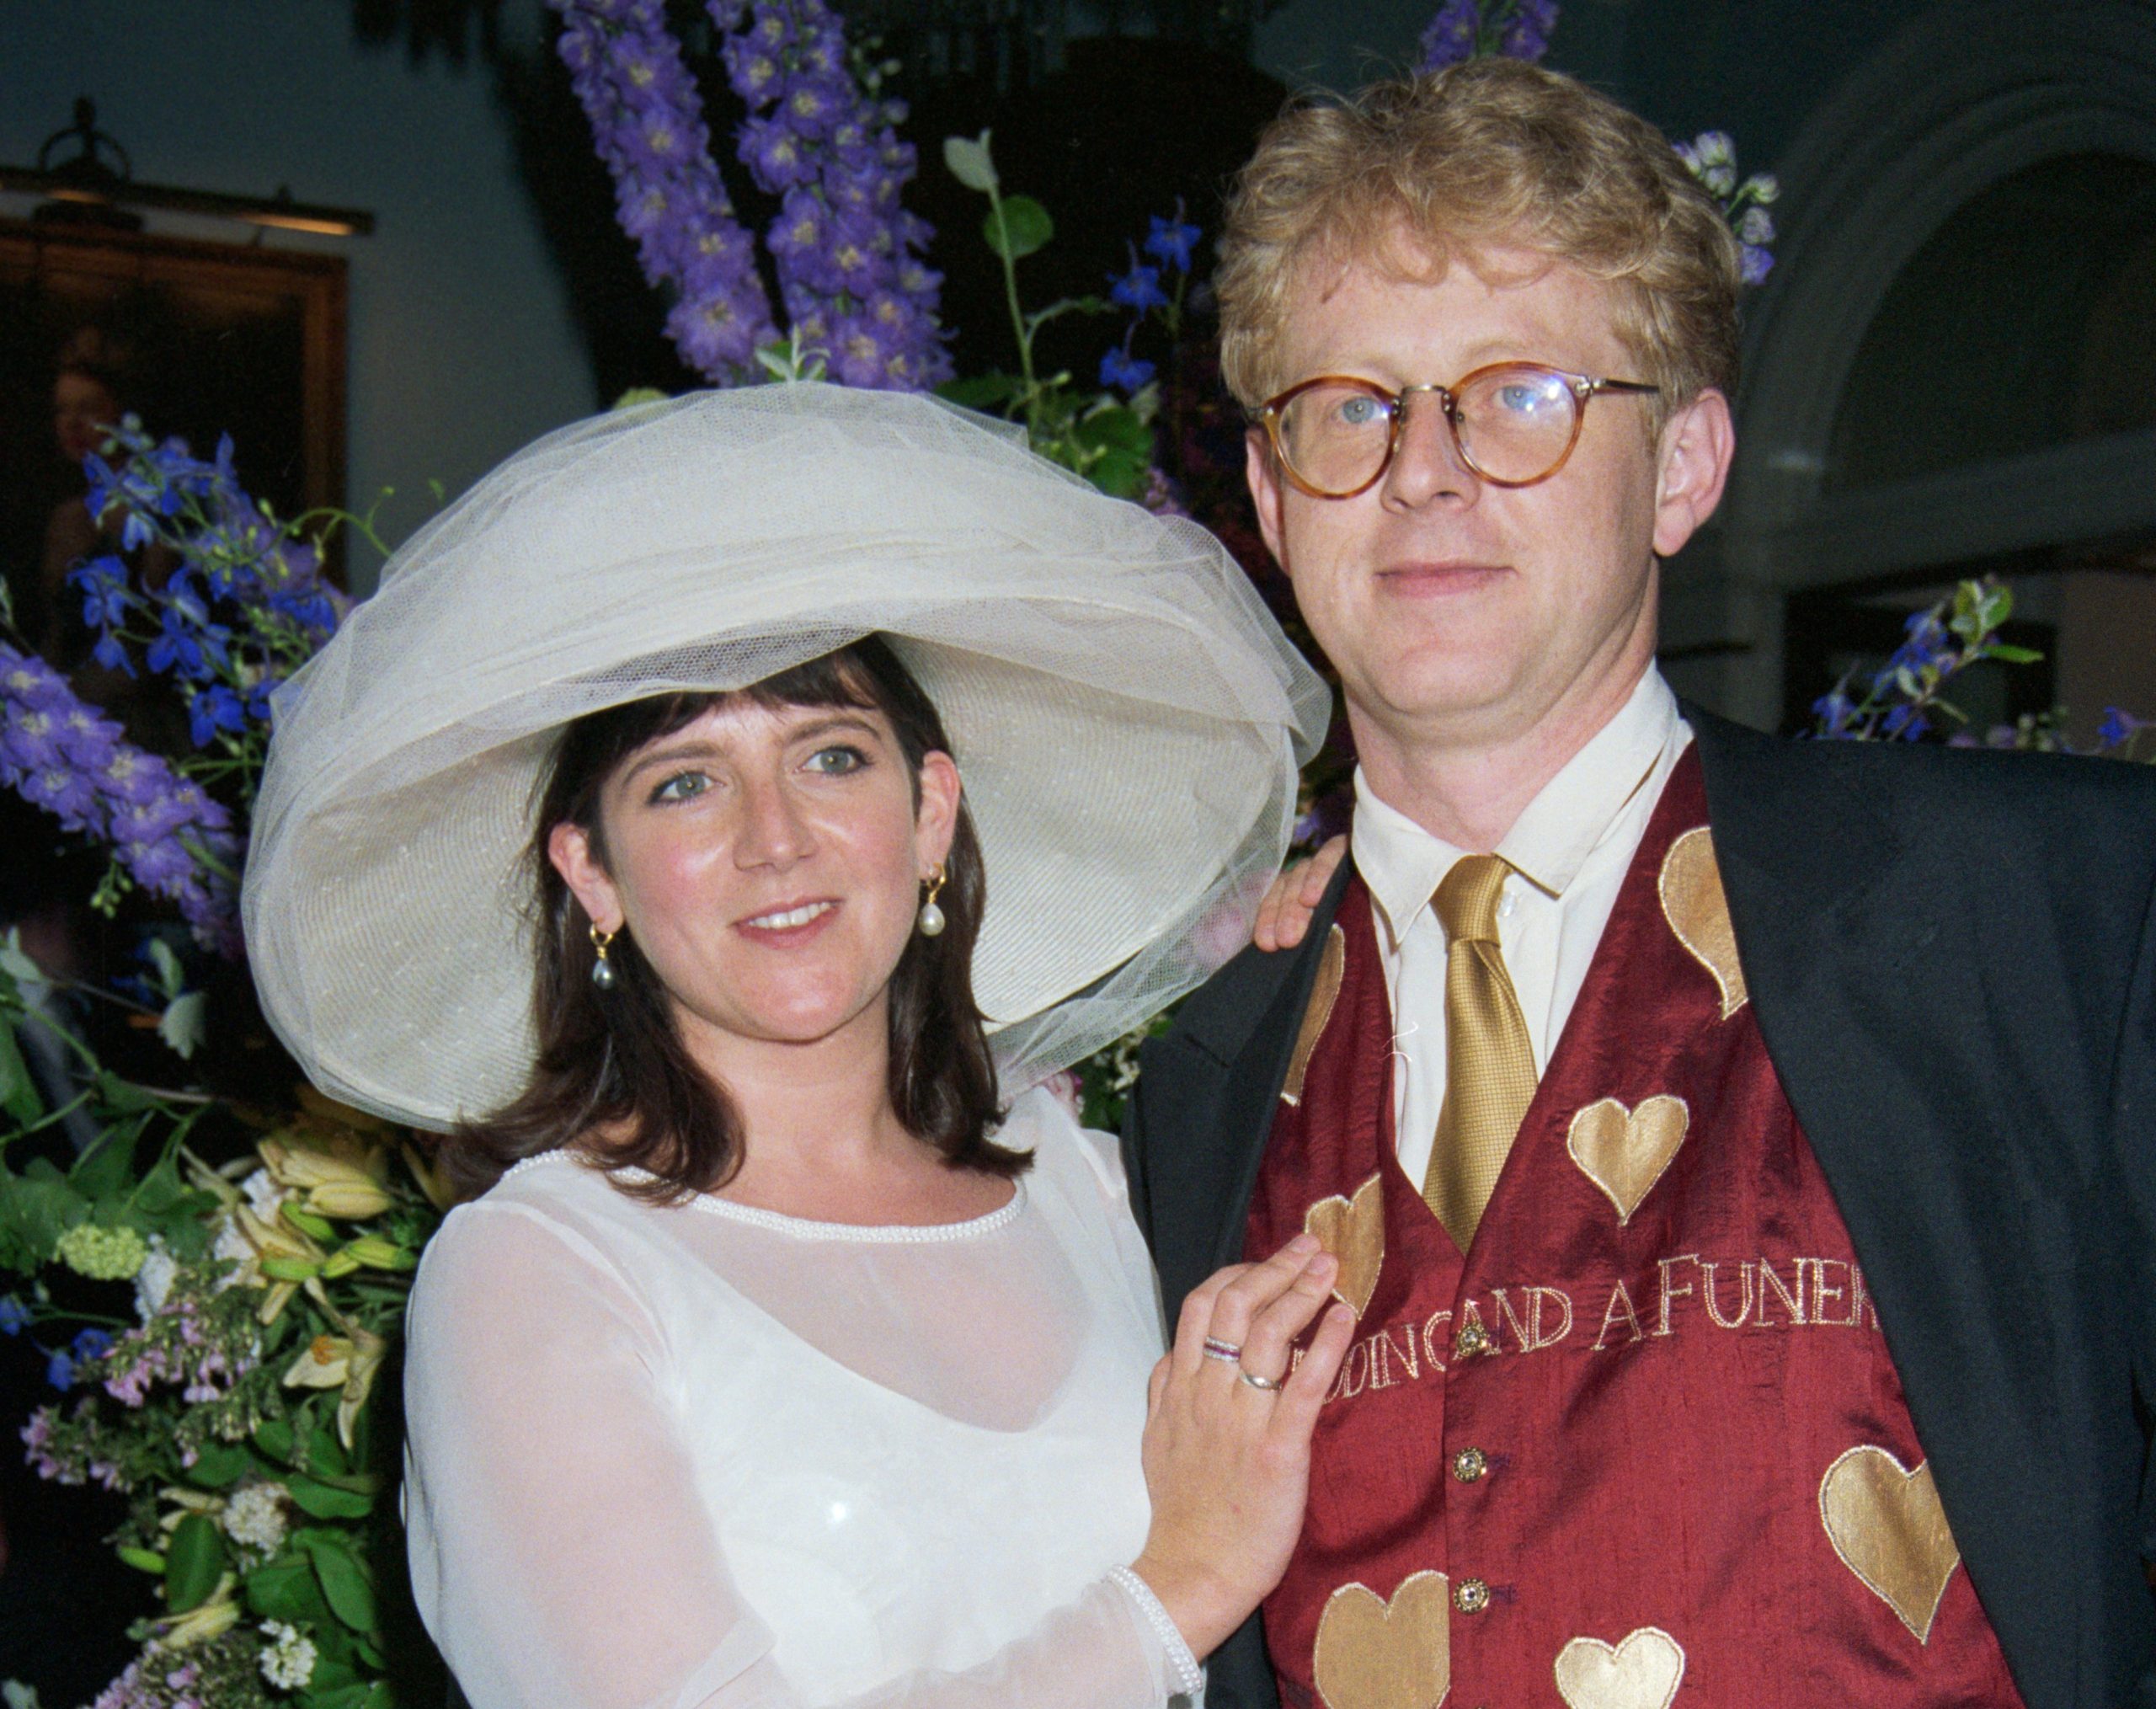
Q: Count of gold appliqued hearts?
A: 7